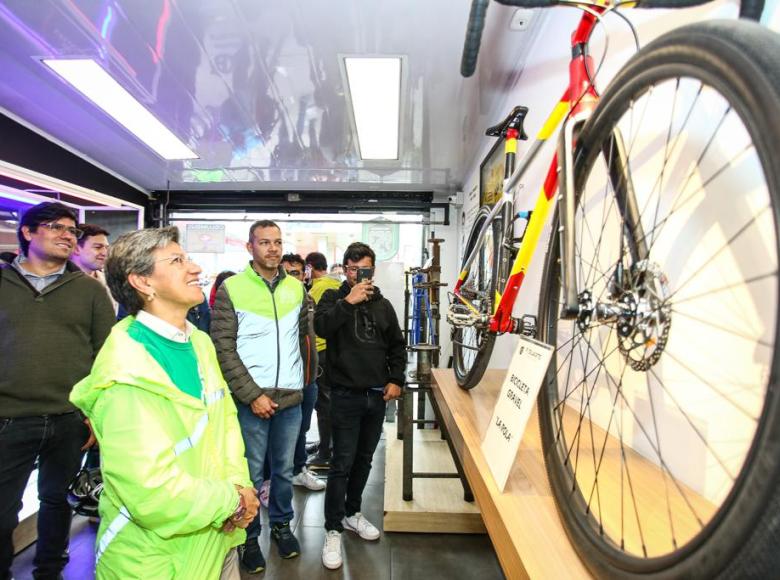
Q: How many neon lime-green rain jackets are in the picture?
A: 1